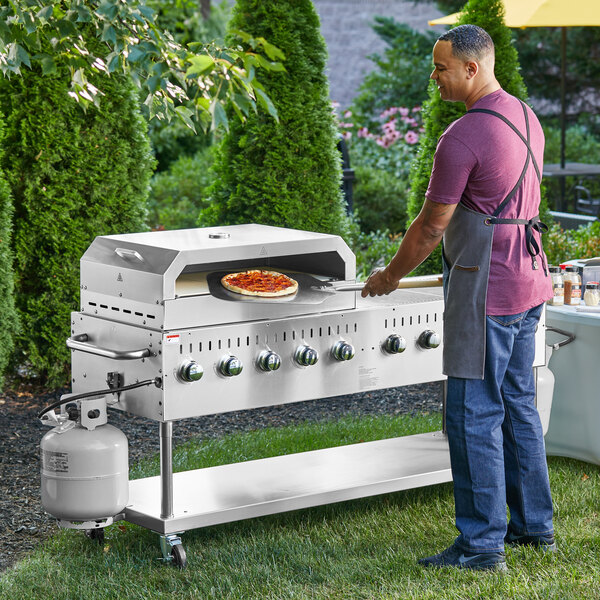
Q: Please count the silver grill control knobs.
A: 7